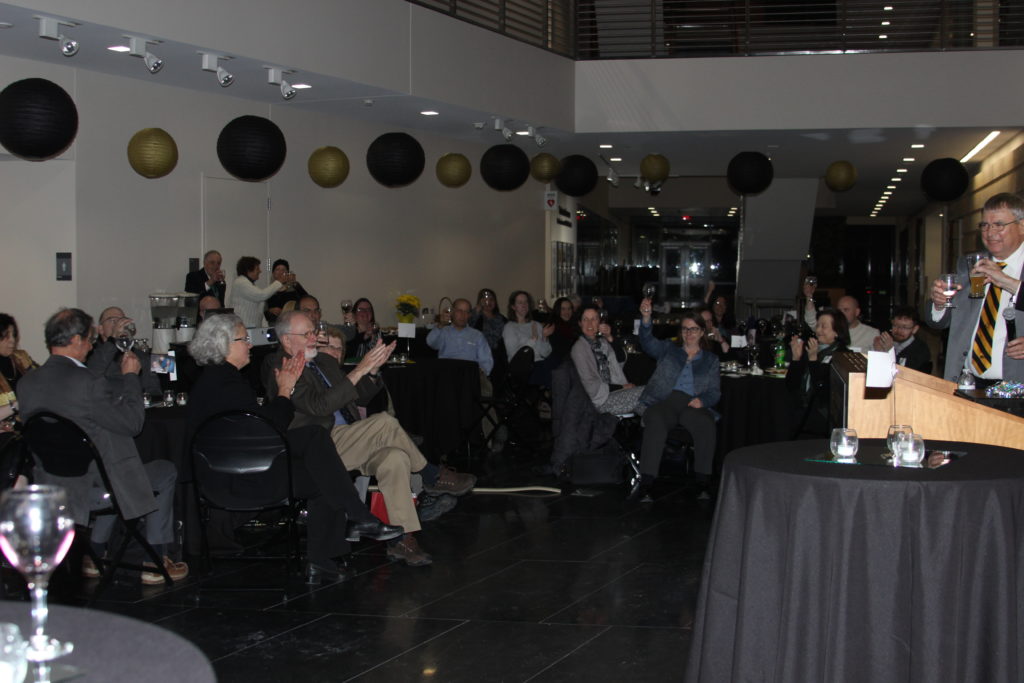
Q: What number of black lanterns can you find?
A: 7